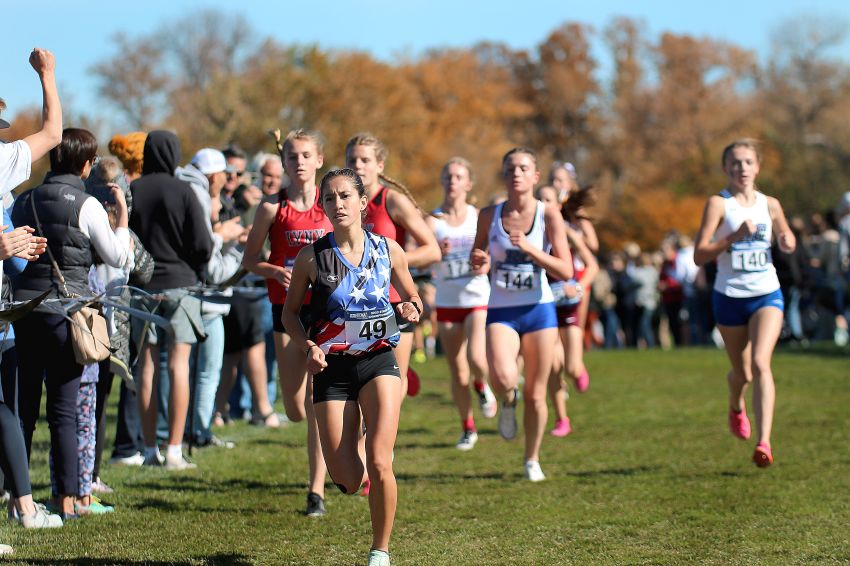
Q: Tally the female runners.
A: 8